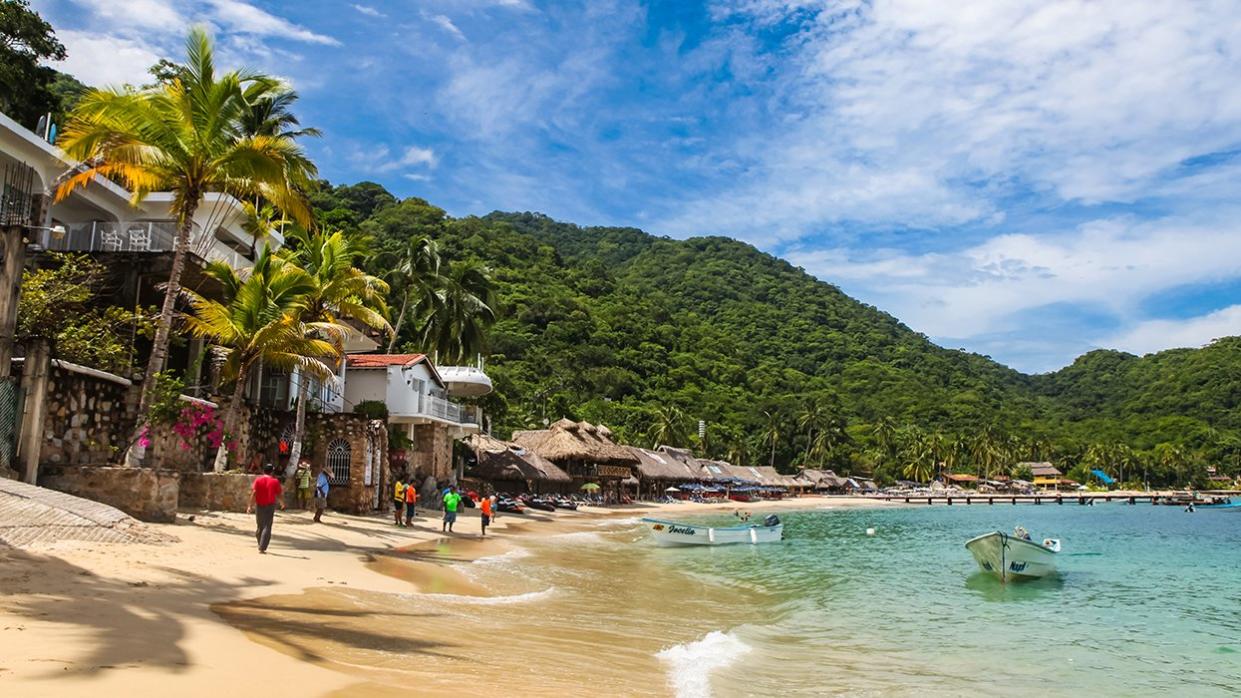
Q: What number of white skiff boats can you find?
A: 2